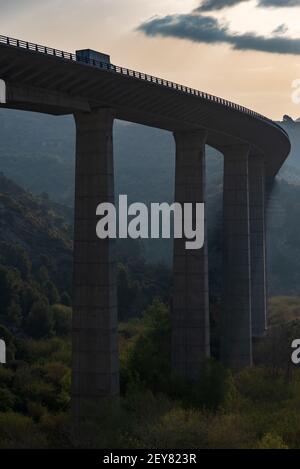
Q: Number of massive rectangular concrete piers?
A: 4